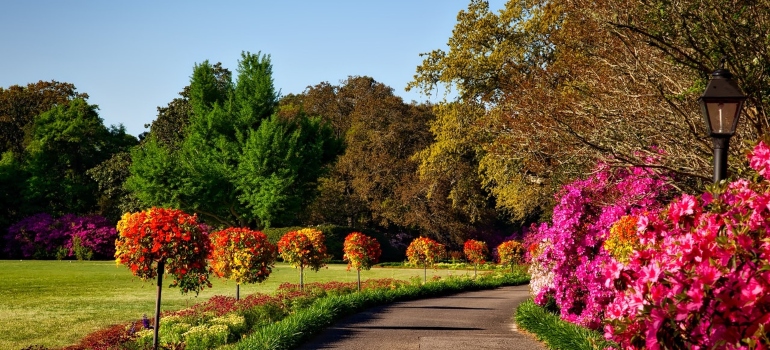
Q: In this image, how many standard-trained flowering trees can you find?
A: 7